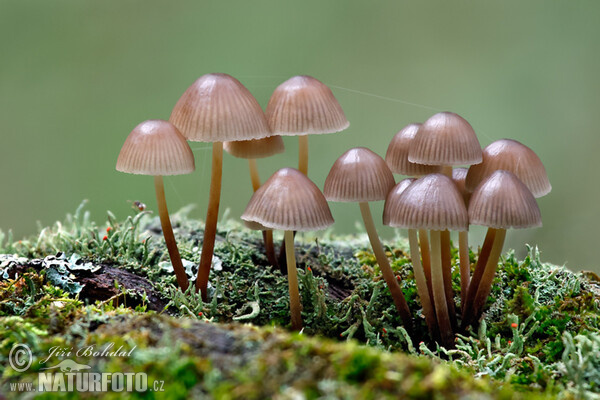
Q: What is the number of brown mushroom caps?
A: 13